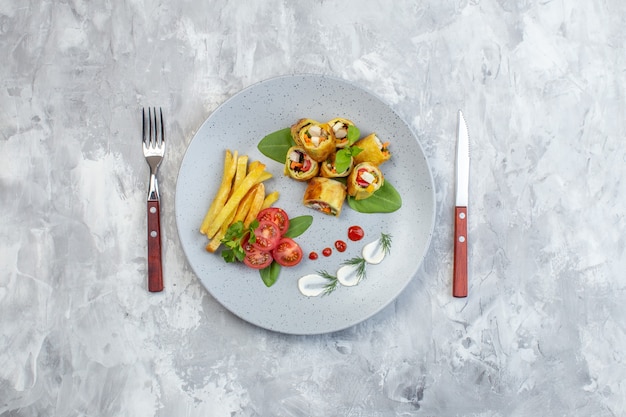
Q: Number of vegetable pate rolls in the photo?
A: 7